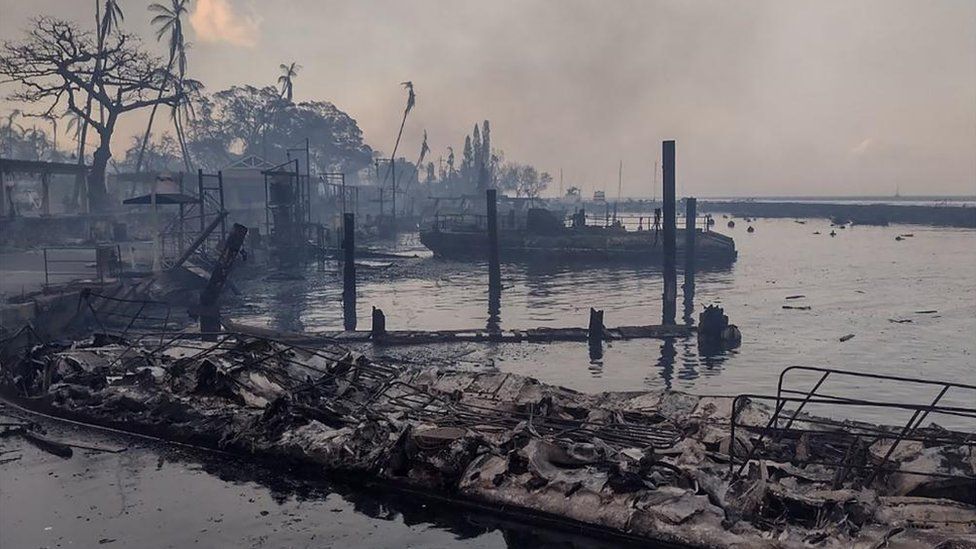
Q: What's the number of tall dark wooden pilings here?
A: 4